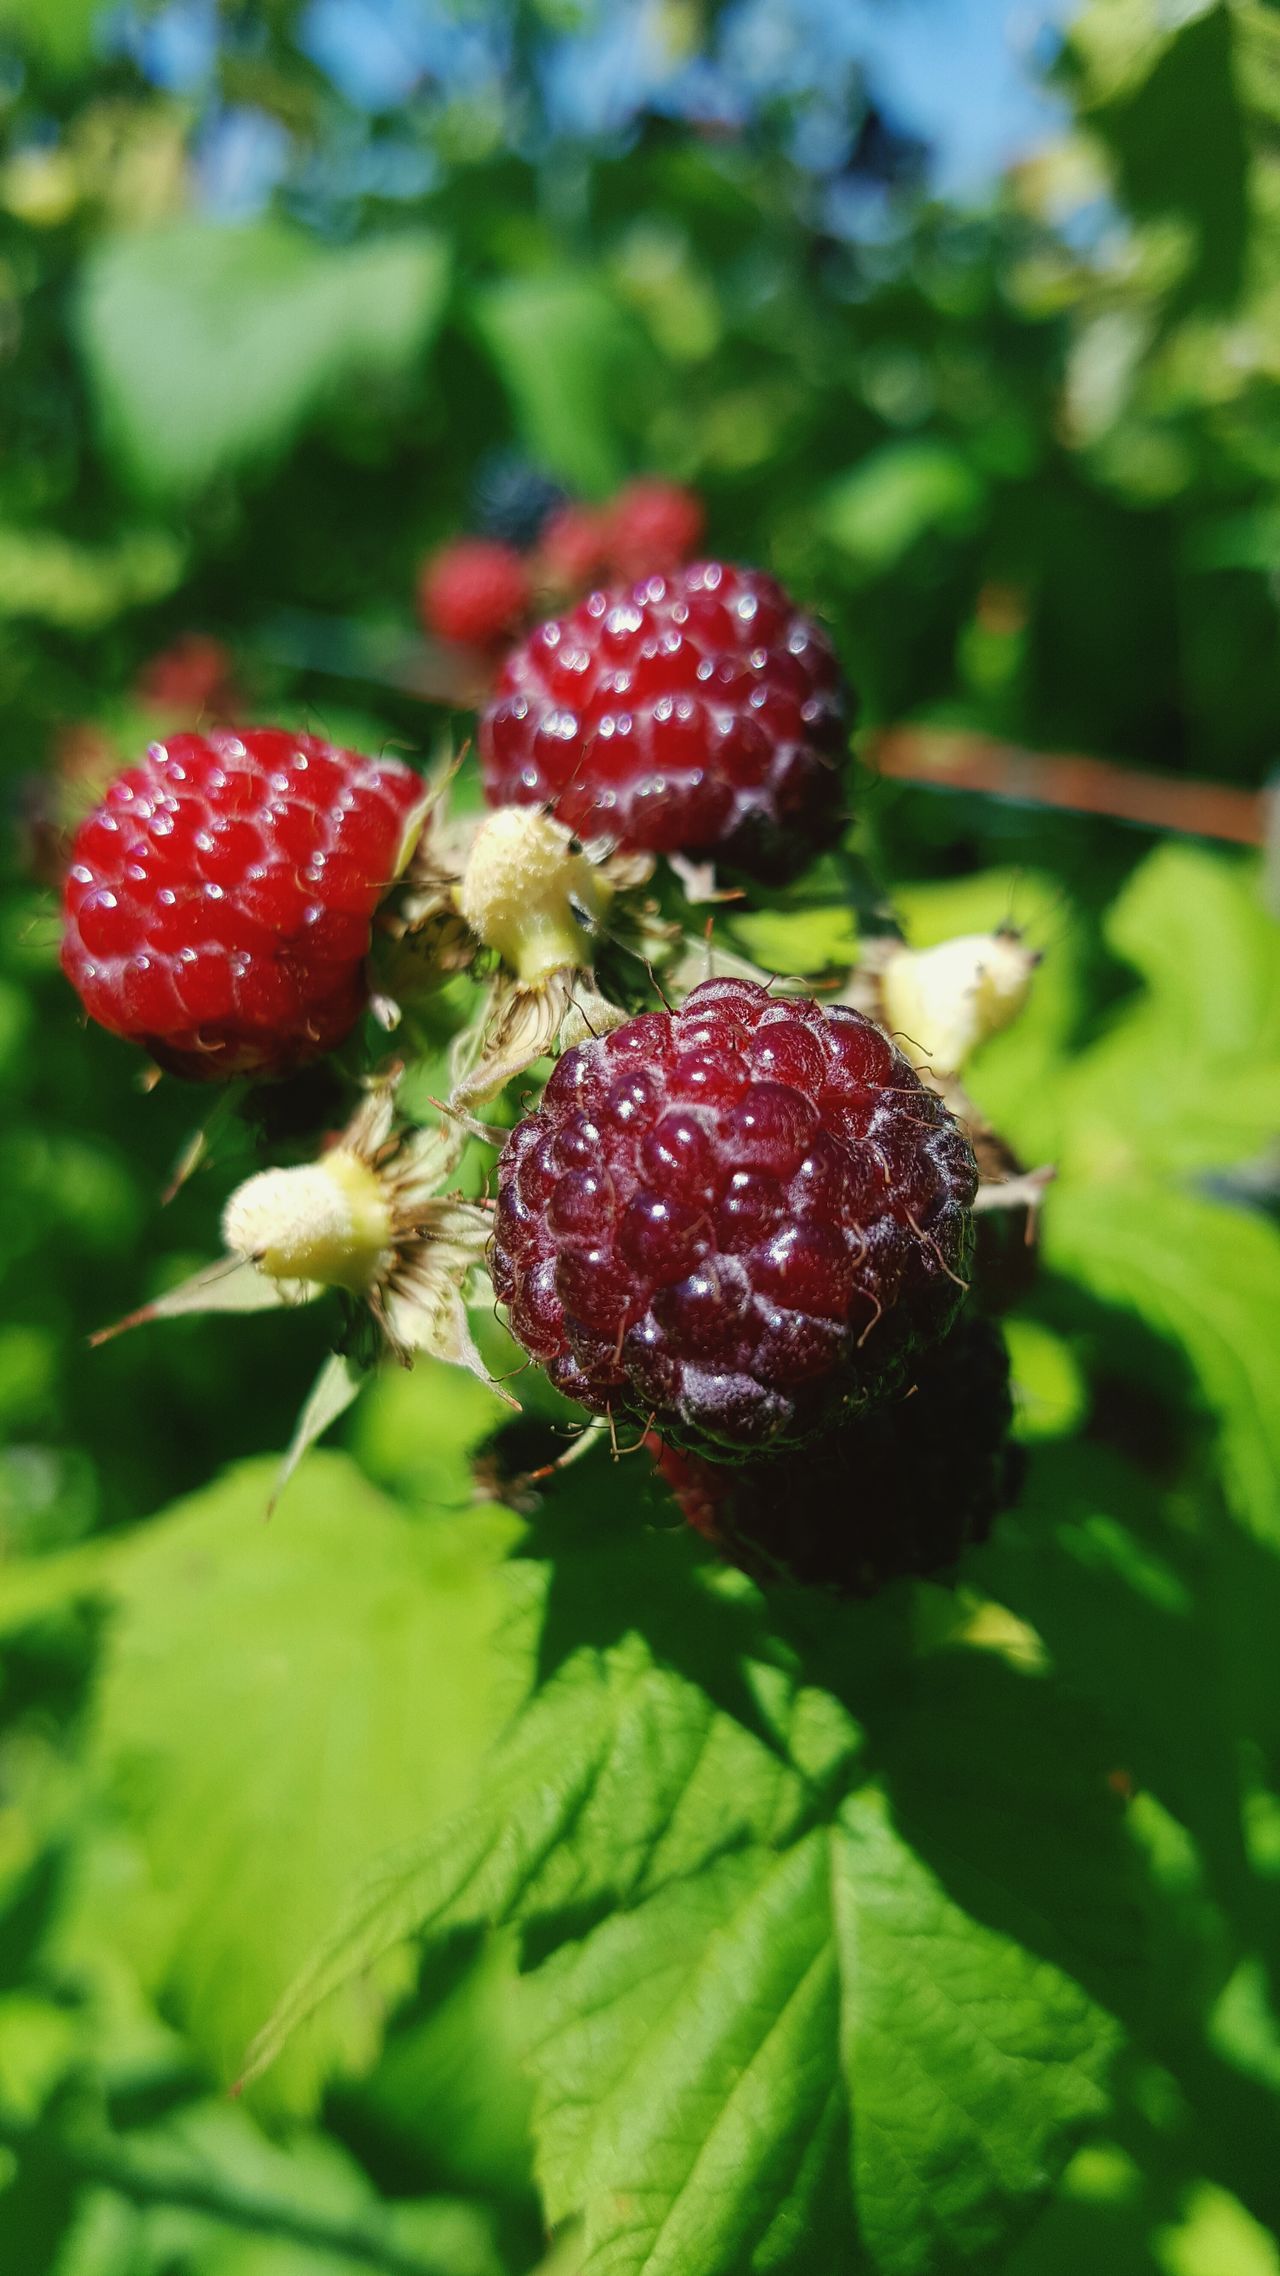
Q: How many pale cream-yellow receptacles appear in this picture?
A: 3